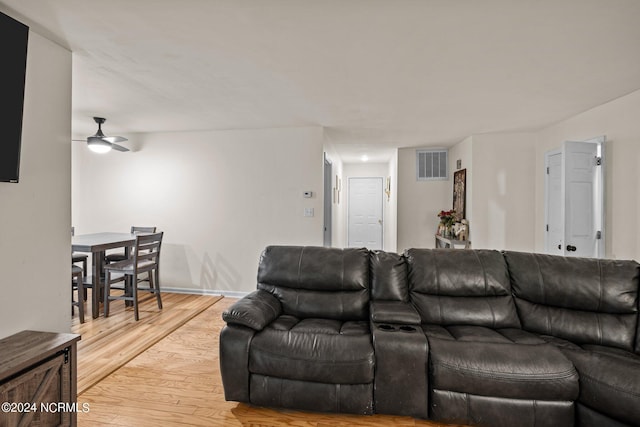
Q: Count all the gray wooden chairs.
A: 4